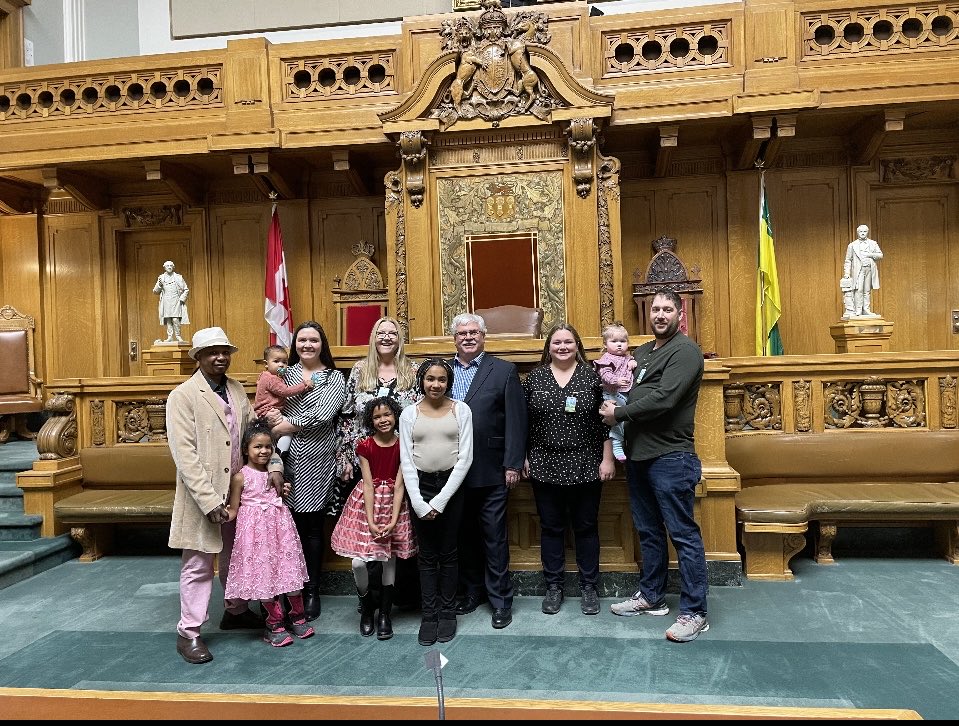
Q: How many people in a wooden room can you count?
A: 11